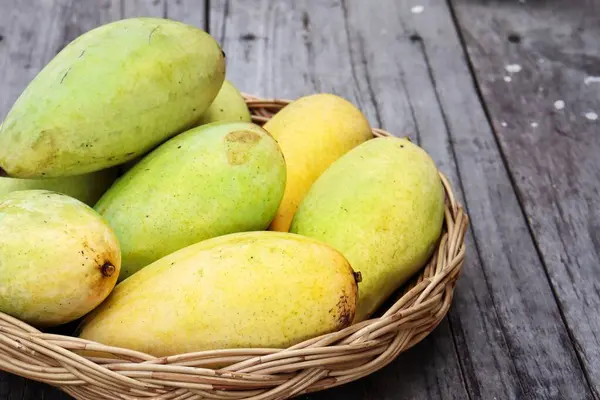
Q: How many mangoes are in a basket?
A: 8